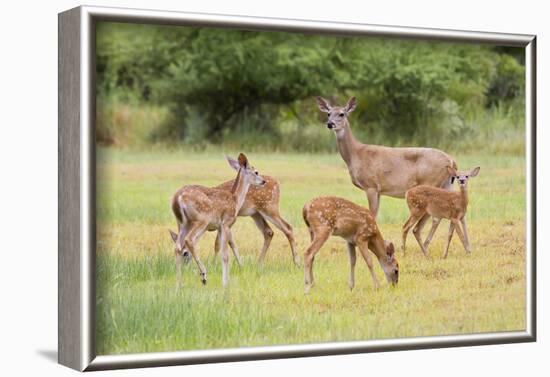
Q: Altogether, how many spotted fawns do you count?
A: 4